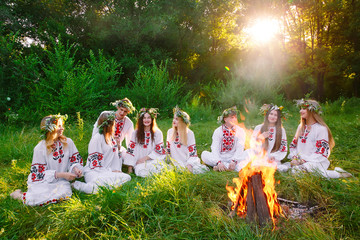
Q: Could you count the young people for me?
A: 8